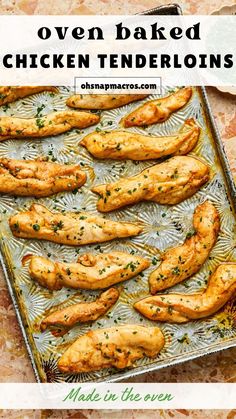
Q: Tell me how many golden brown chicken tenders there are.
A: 13